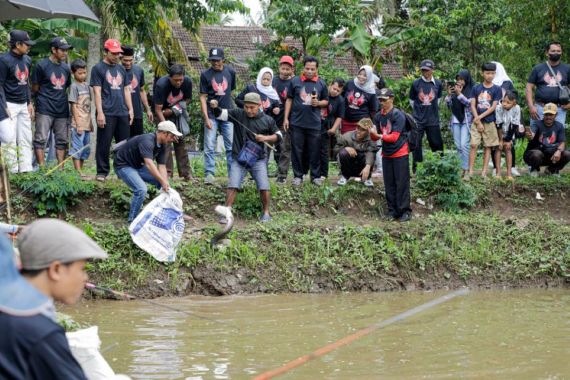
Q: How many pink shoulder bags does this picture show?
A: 0